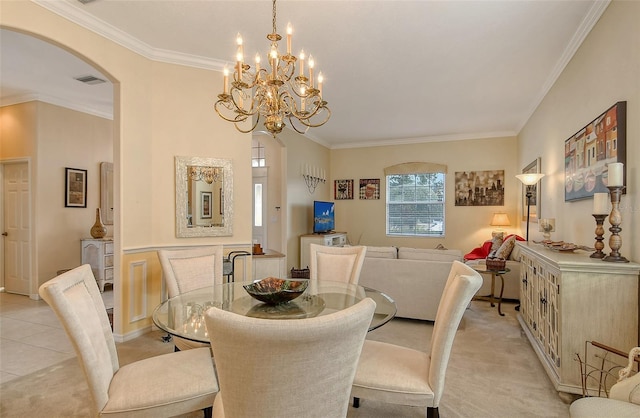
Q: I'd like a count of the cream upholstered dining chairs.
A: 5